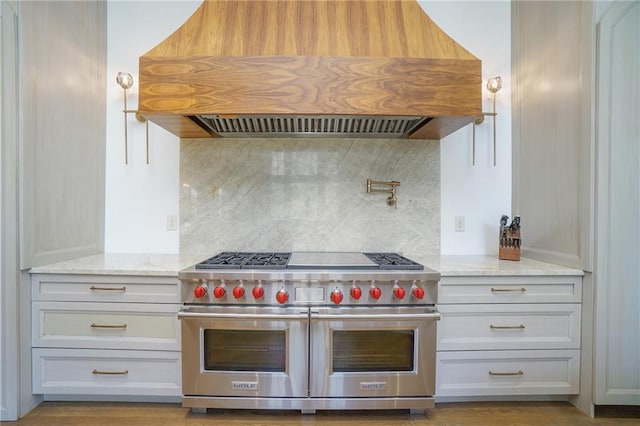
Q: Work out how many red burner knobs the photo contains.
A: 10